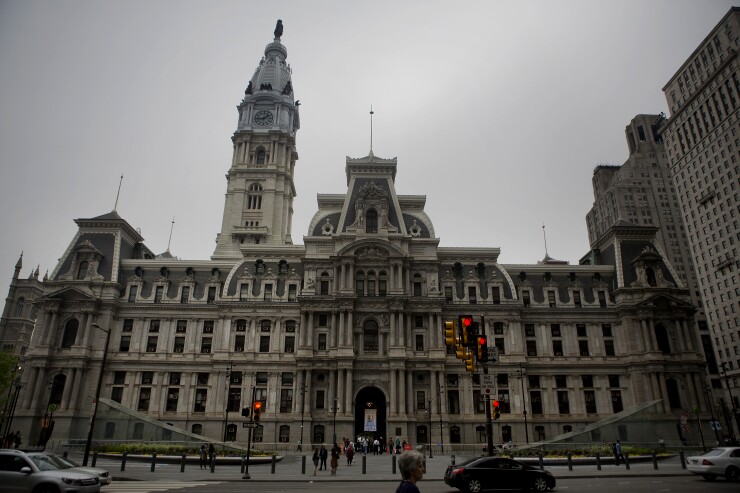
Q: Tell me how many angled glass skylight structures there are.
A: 2